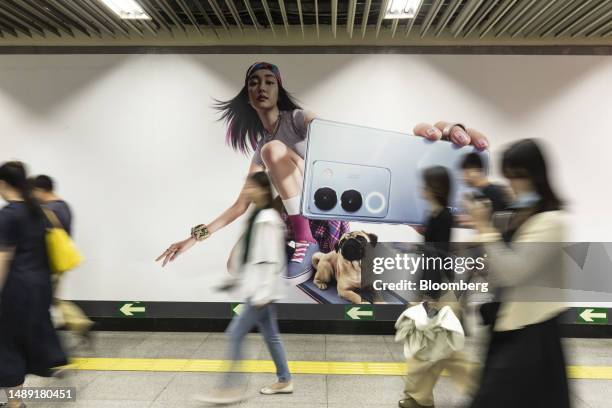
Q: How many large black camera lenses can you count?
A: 2